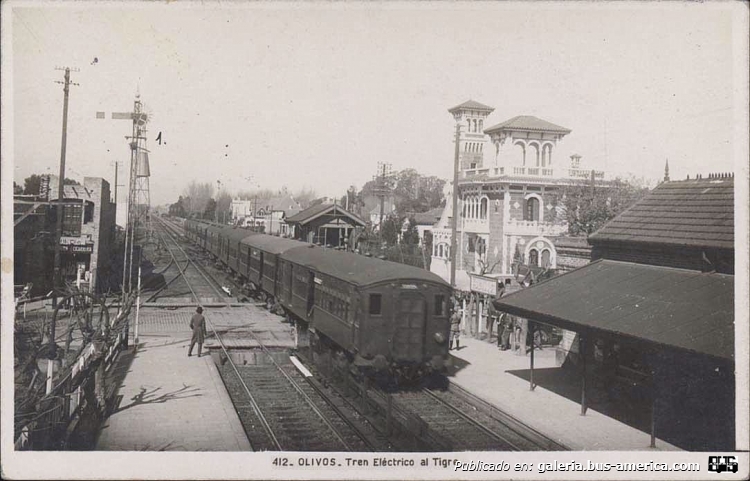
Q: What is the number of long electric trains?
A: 1